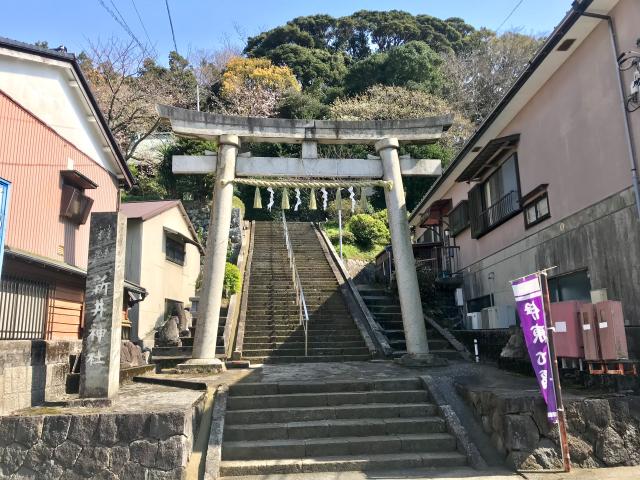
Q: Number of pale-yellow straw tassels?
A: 5